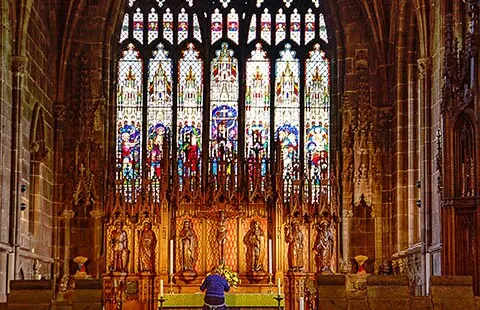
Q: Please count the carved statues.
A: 7